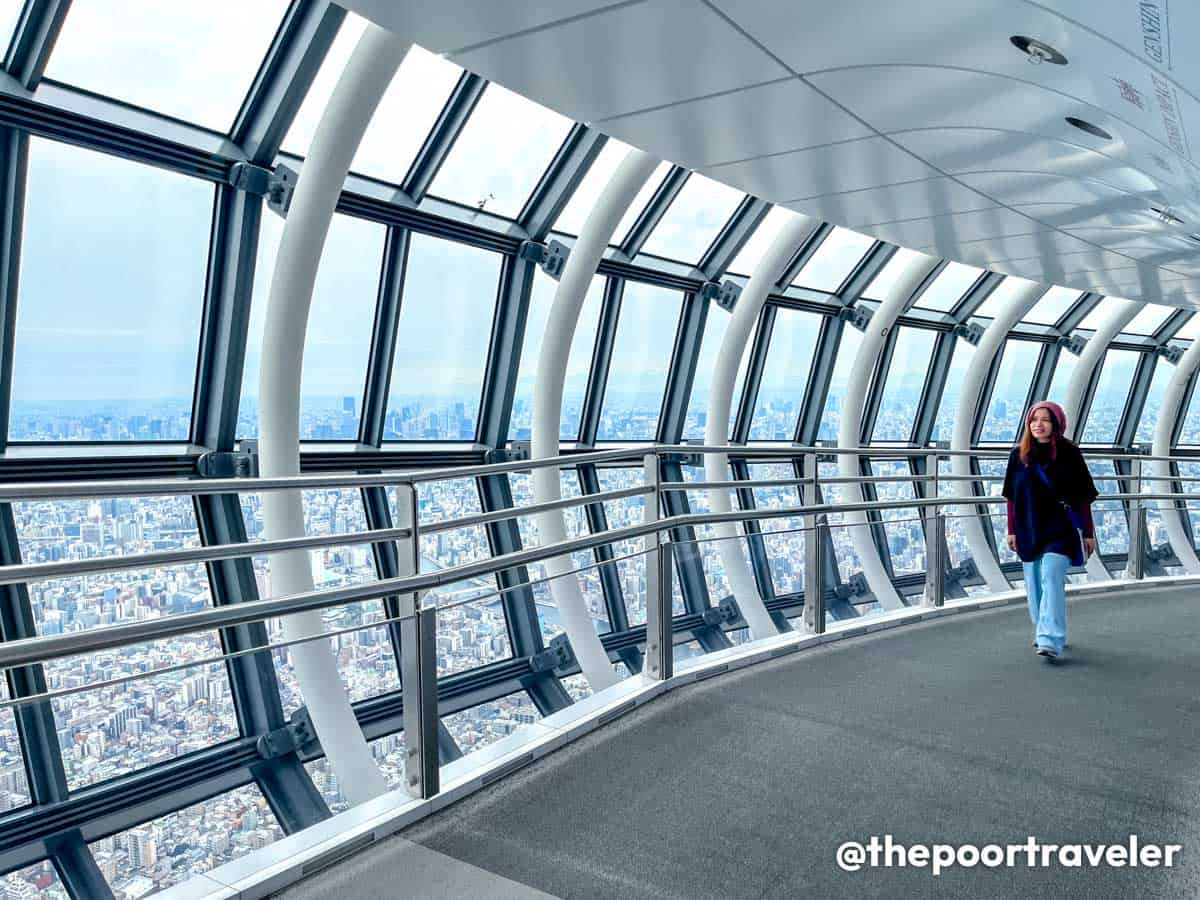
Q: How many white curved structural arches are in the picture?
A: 7